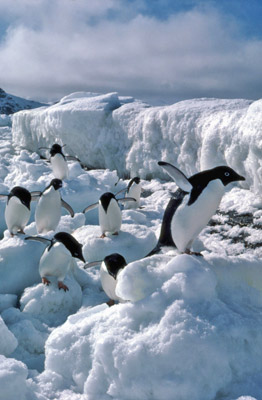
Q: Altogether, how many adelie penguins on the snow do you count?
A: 8